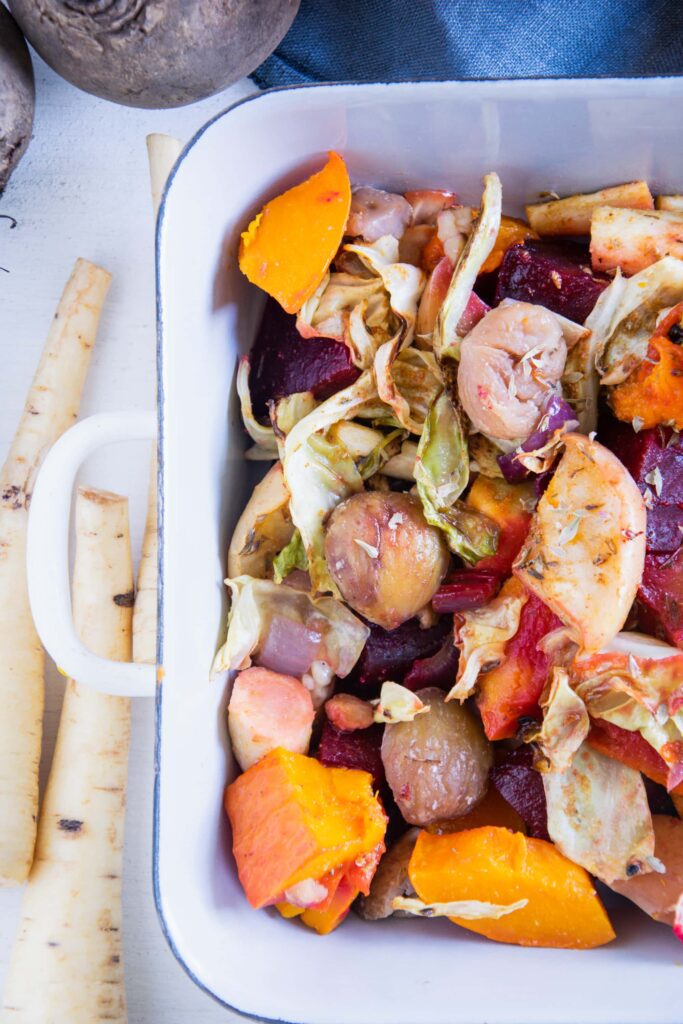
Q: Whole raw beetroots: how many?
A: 2